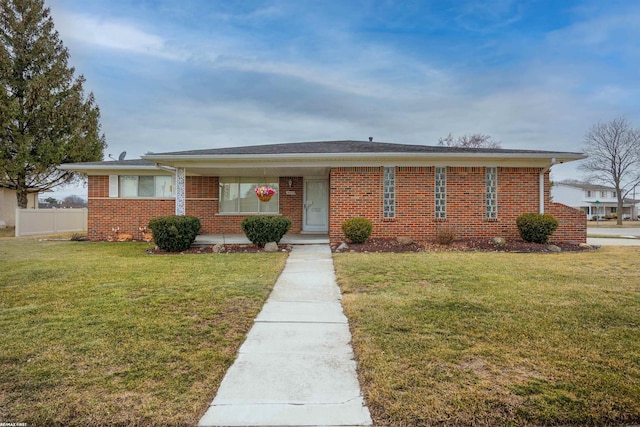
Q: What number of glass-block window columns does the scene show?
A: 3